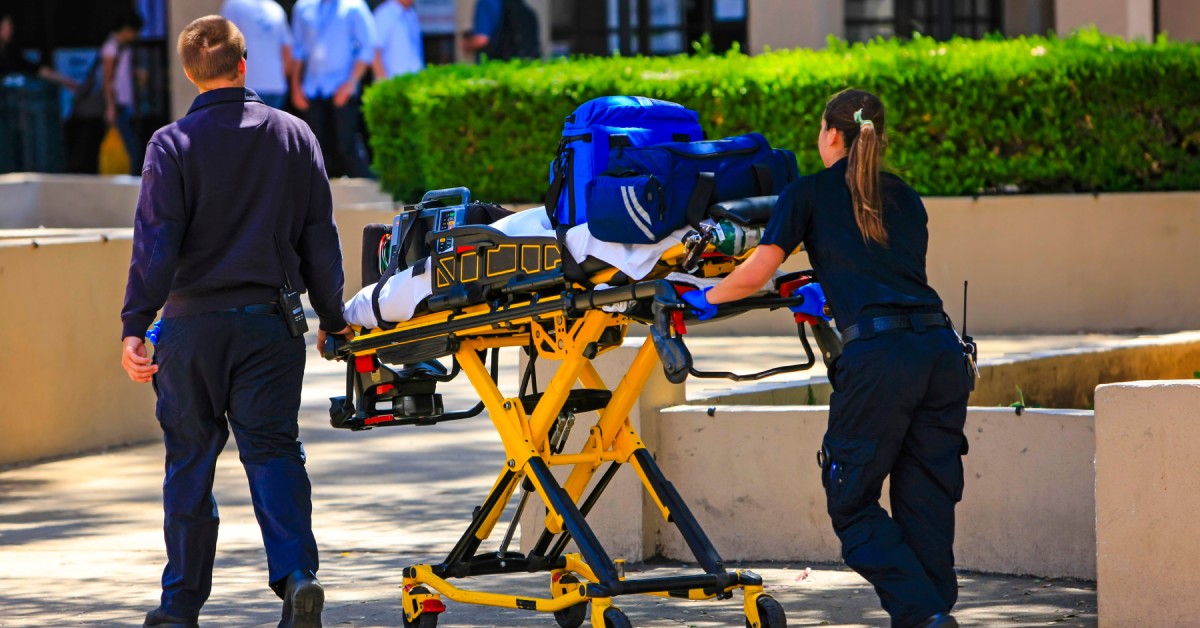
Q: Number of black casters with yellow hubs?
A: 4